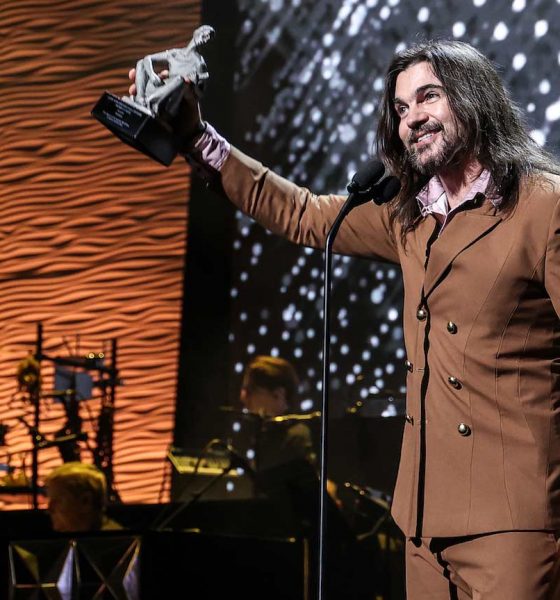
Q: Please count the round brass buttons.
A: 6